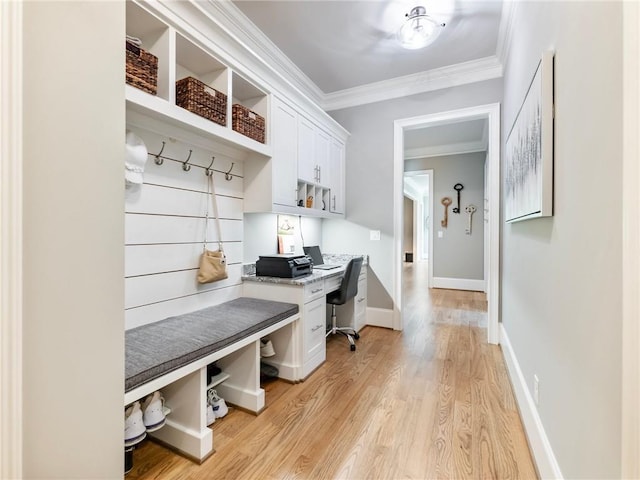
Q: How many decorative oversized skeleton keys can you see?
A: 3